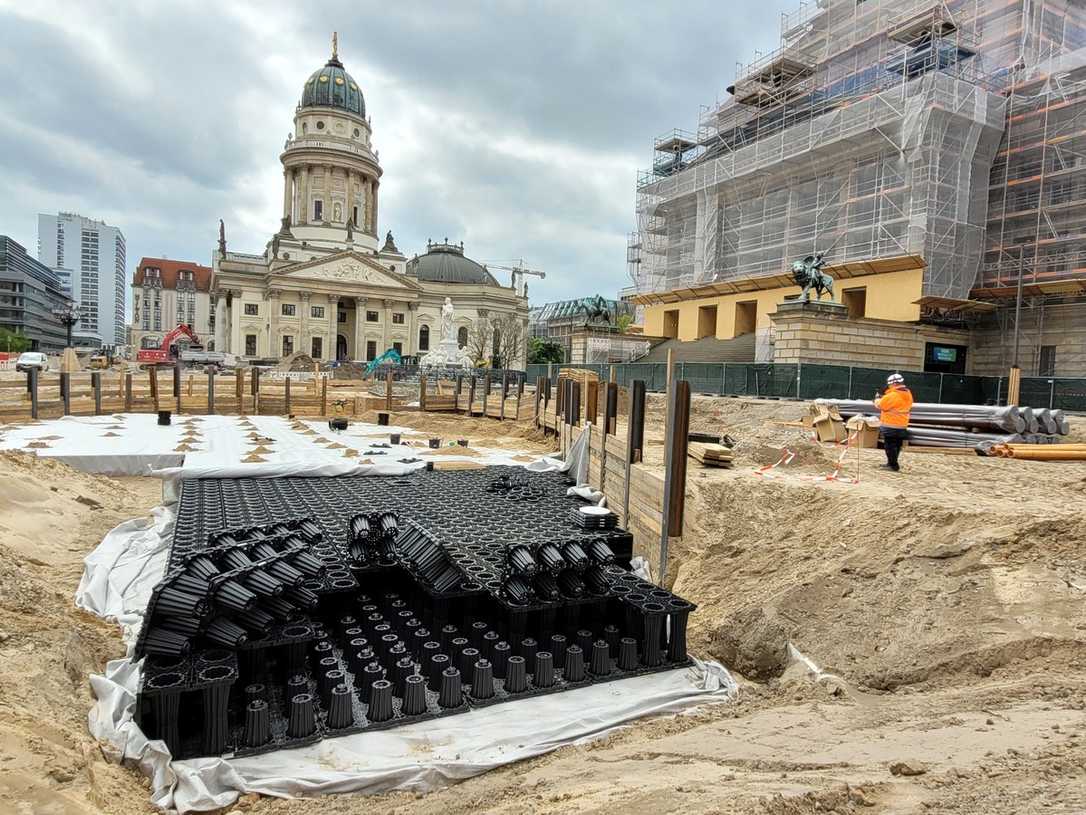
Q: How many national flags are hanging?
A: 0